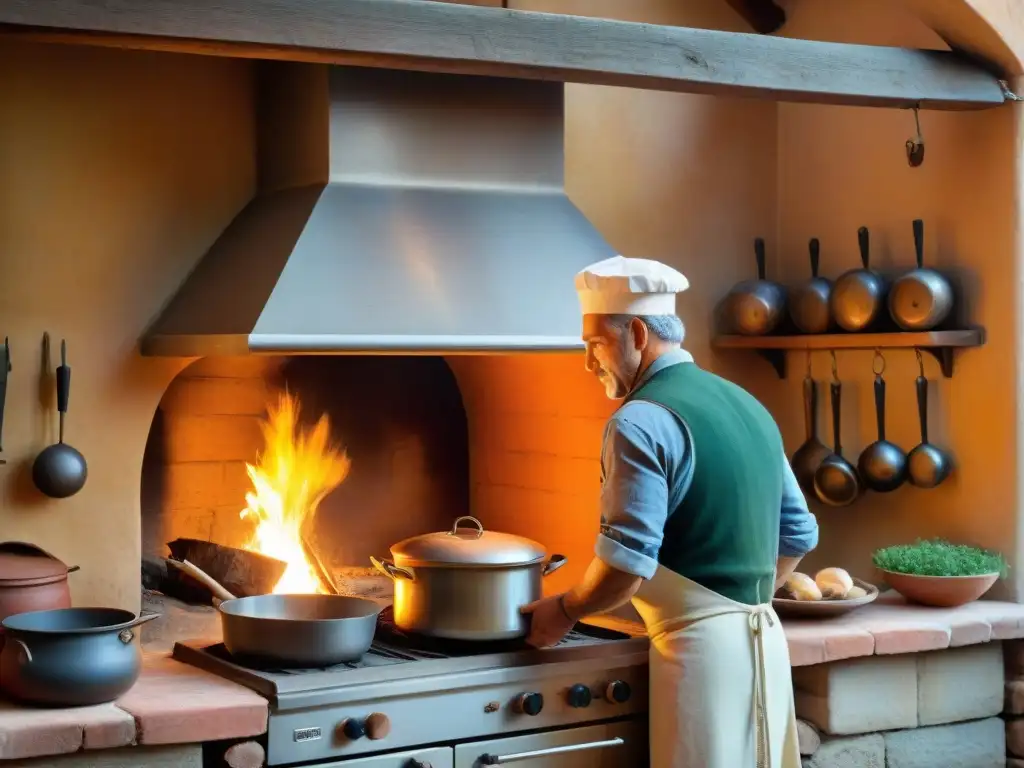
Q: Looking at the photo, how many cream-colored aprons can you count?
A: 1